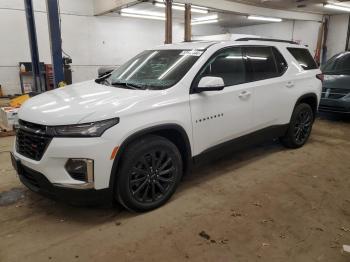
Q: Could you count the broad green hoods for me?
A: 0